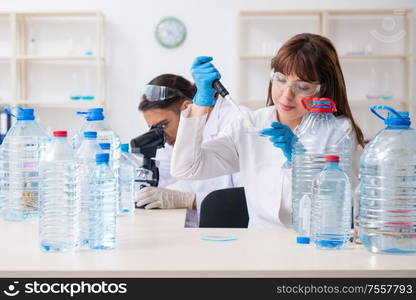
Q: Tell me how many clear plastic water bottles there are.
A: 10